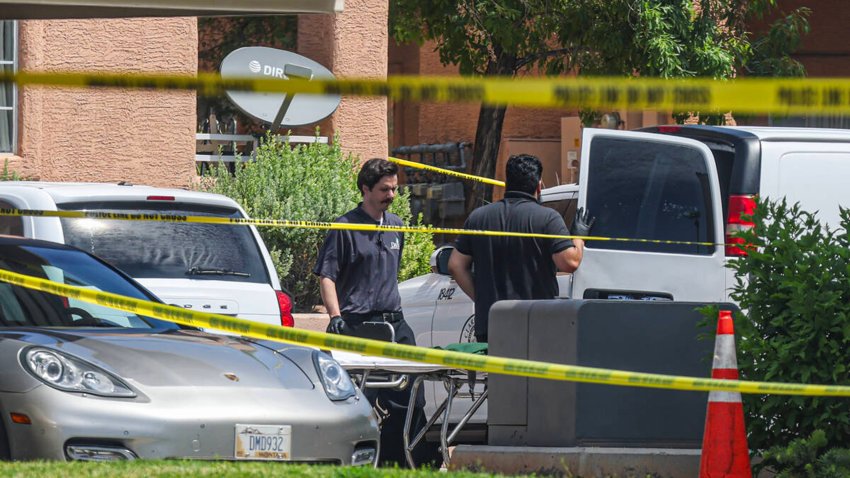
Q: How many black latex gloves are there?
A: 2